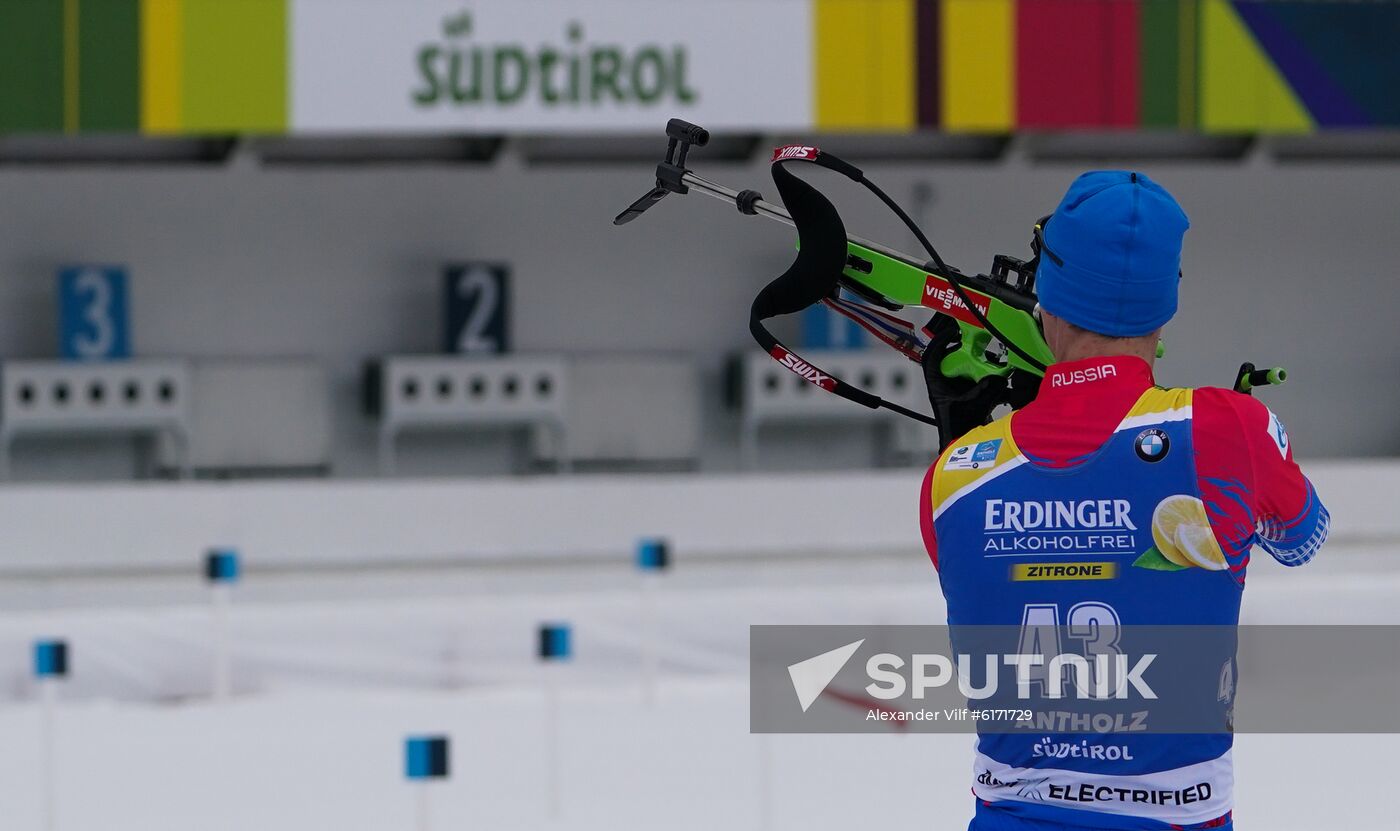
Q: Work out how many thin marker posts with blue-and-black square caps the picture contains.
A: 5